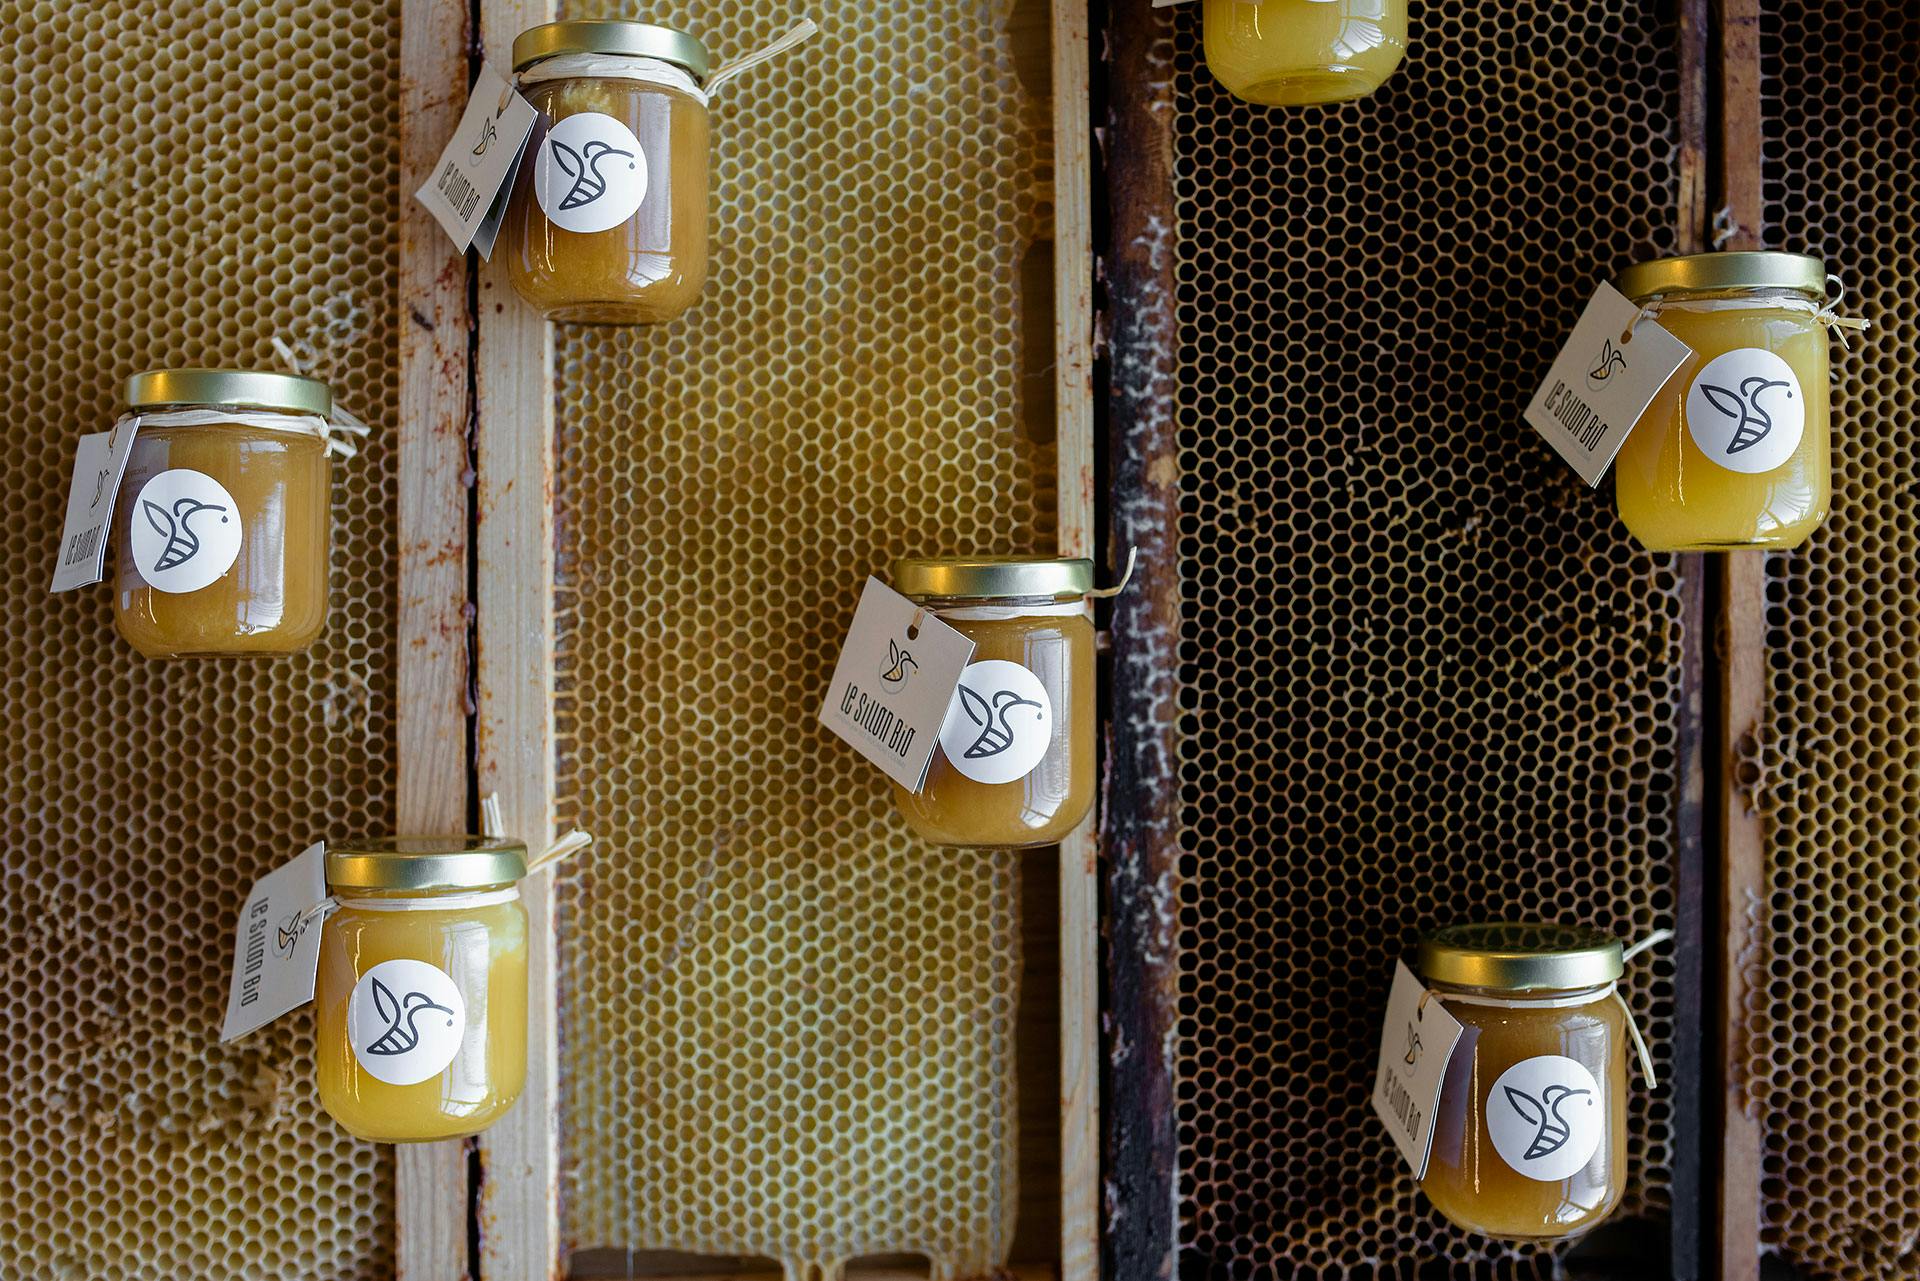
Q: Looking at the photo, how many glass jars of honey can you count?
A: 7